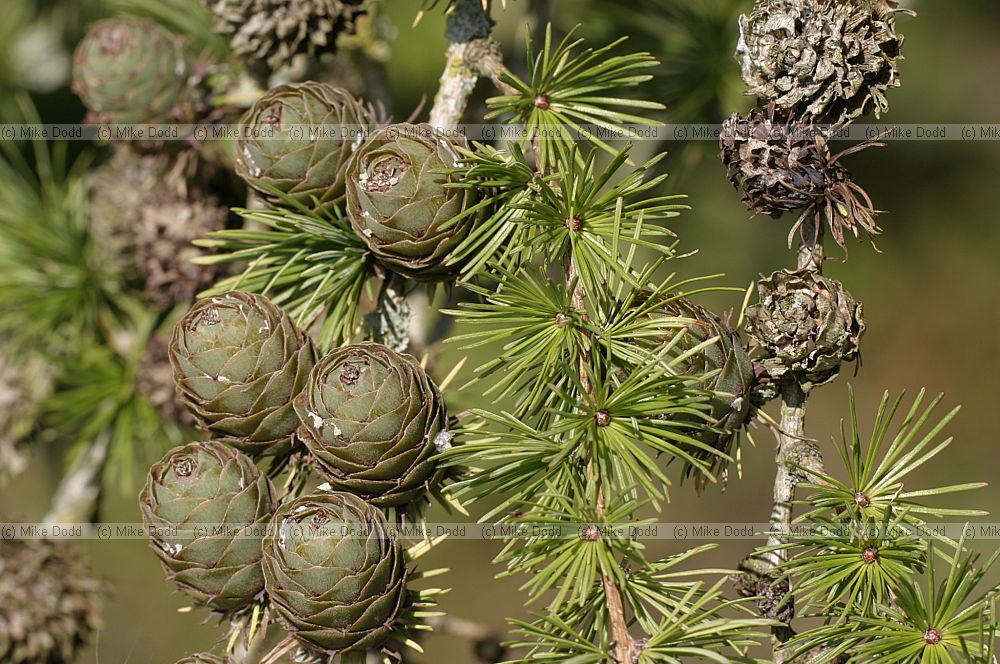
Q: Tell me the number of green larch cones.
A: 8